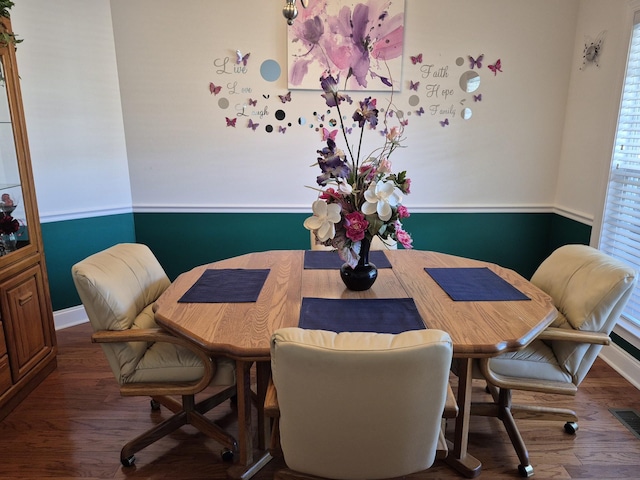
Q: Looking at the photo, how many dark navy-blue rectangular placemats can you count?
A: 4